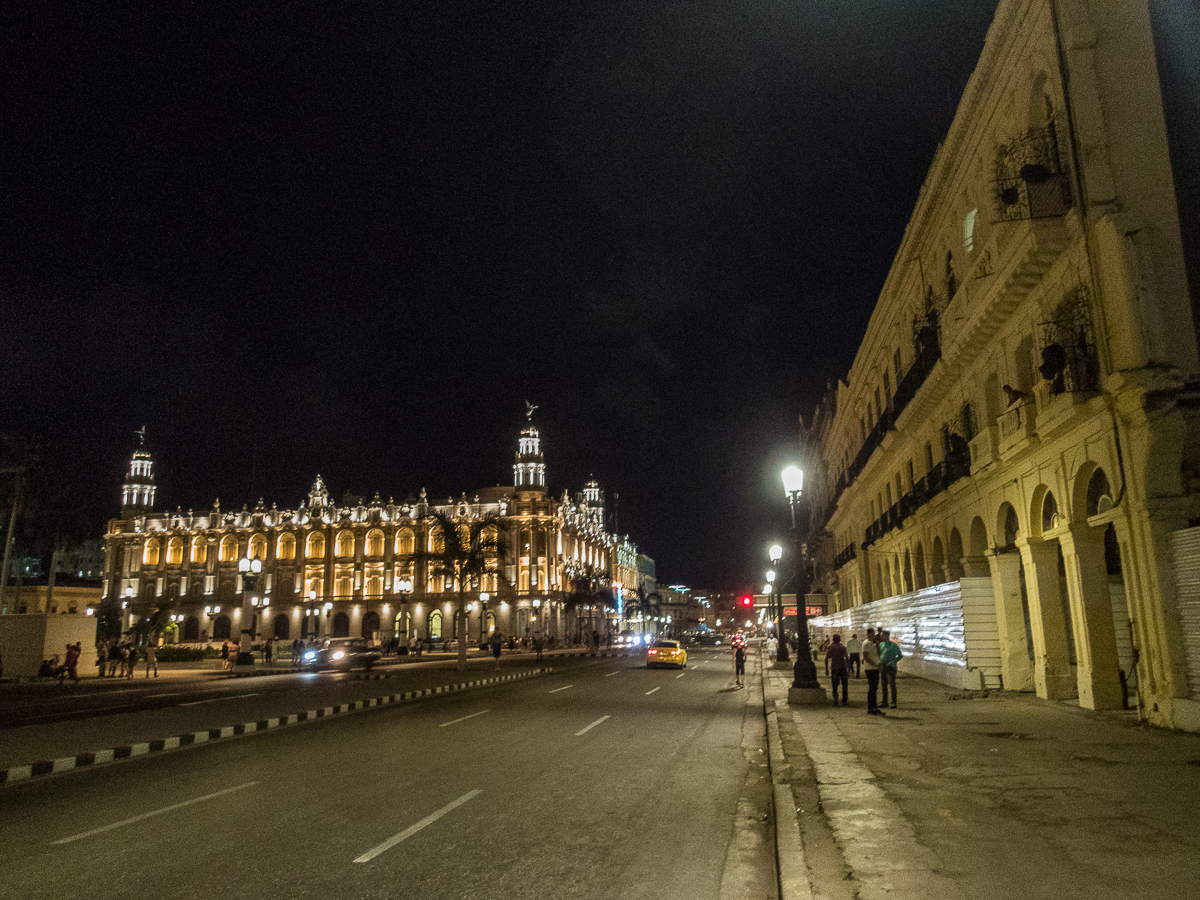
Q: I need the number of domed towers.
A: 3